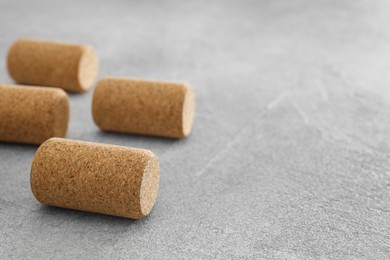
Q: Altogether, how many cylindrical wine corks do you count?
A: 4